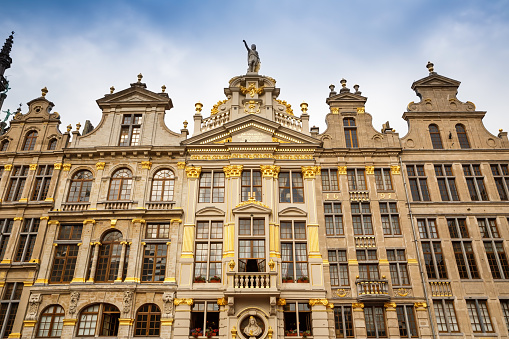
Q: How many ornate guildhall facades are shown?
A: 5